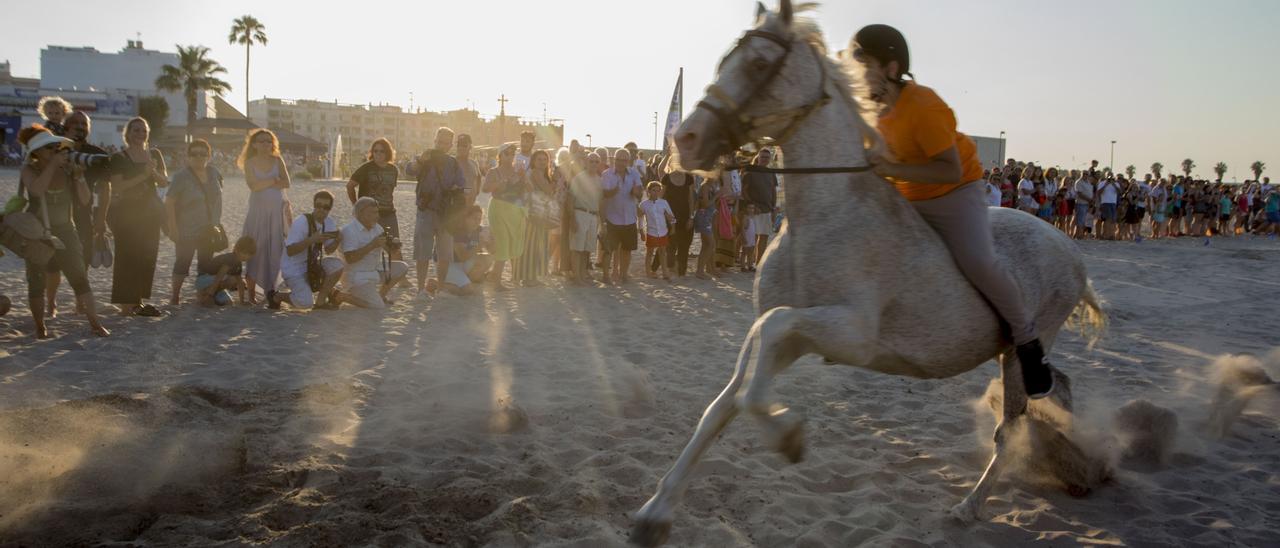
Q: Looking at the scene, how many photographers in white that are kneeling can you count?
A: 2